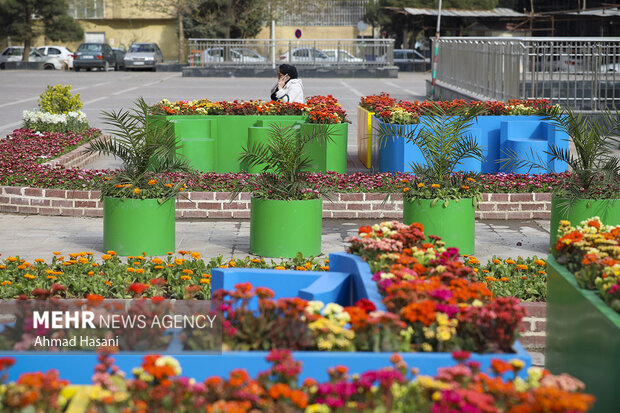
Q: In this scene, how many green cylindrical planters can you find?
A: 4